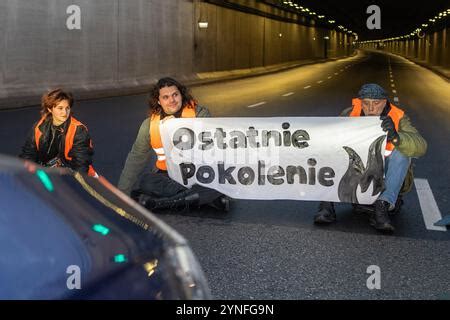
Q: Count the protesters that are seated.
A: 3